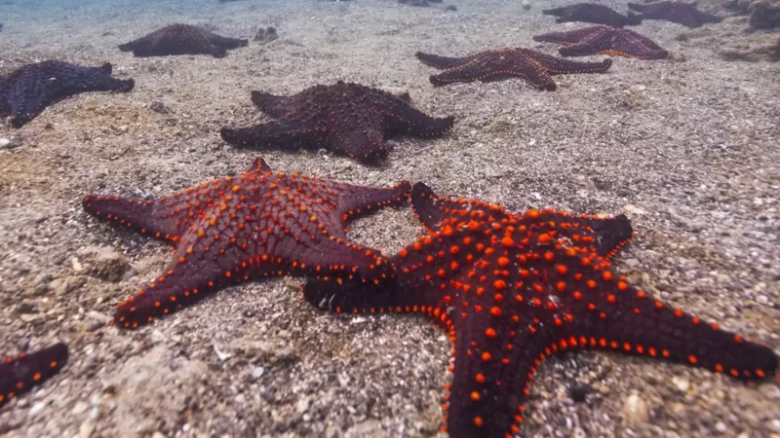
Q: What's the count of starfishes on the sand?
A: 10